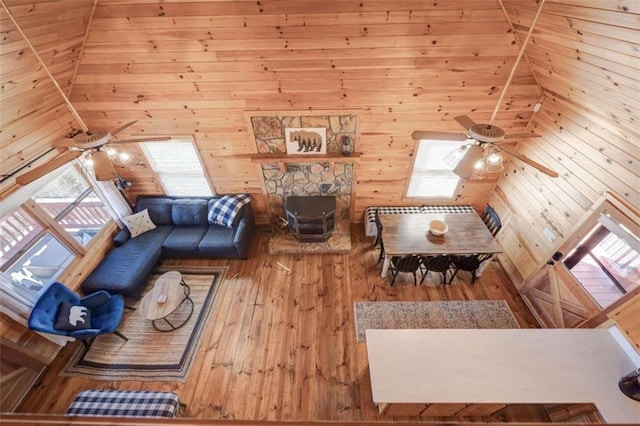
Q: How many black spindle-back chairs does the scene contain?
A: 5